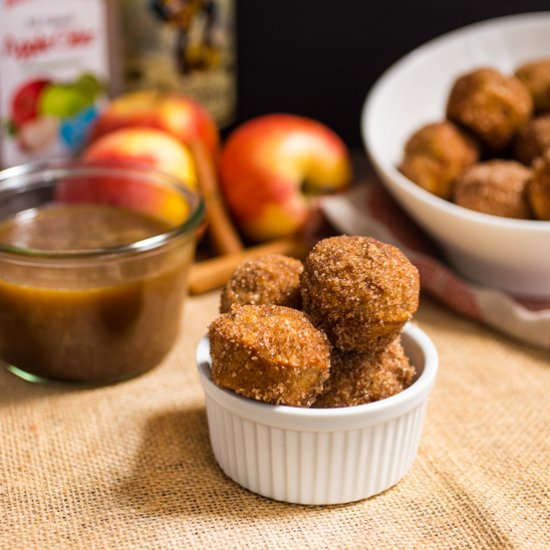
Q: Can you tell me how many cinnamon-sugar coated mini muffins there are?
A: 10